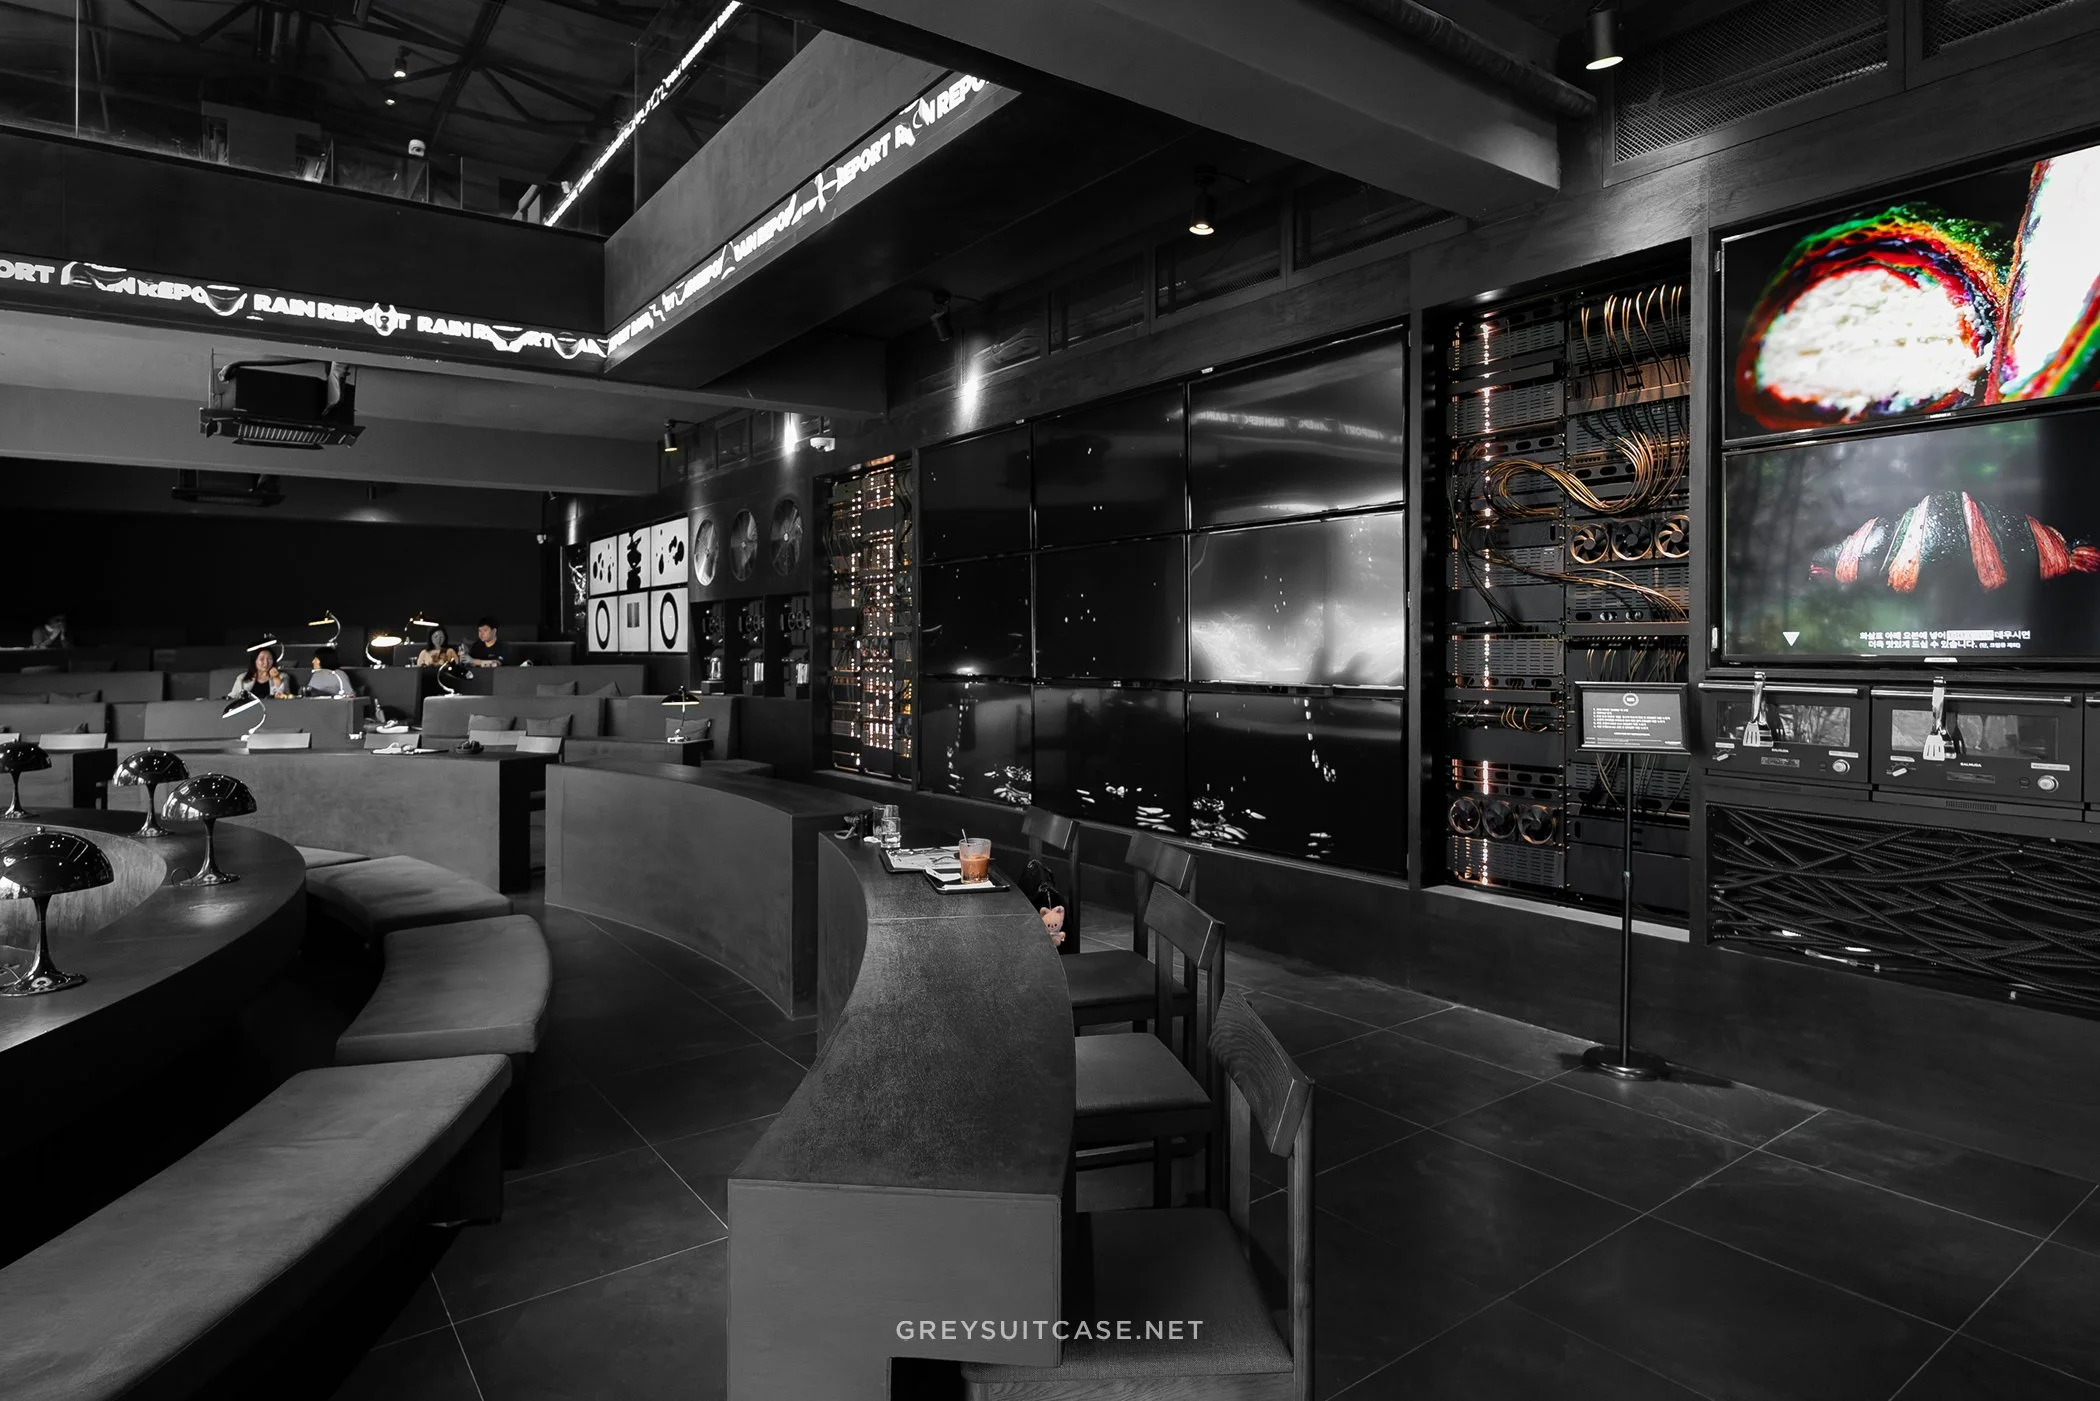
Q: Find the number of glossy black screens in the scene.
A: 9